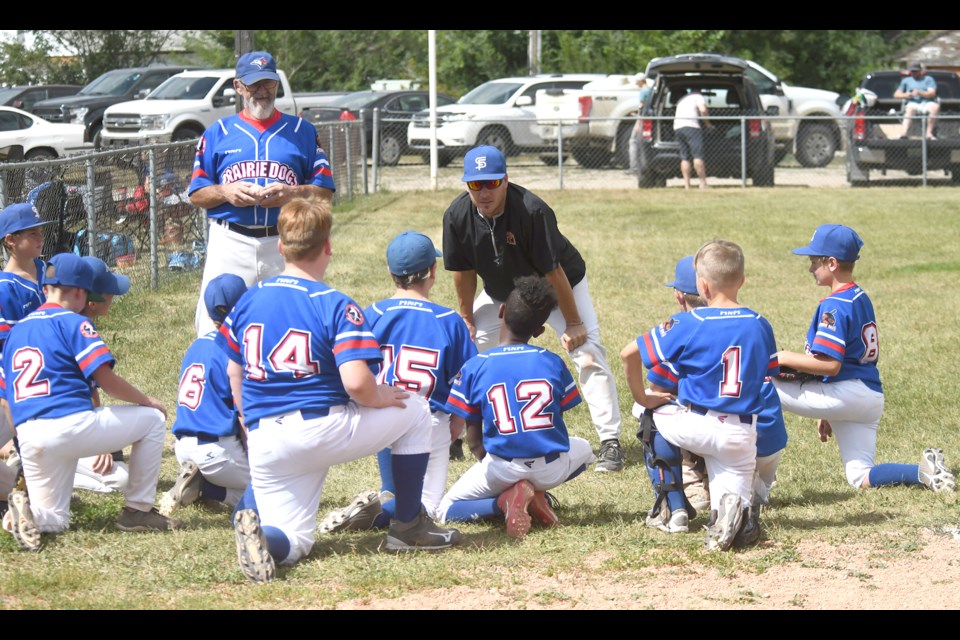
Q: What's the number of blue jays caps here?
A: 1